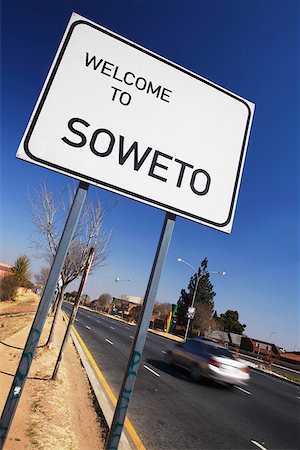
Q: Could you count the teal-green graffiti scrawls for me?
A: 2